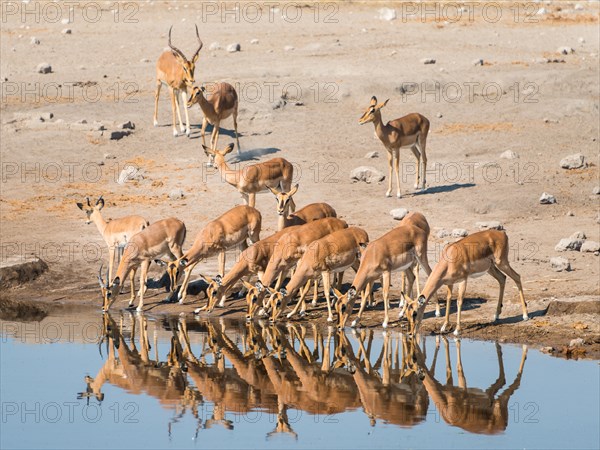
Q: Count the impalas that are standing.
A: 14